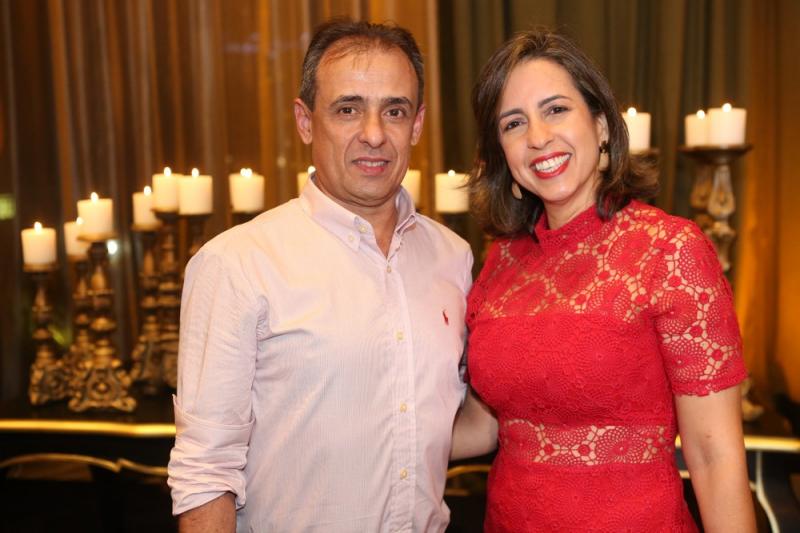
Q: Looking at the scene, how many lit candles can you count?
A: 13